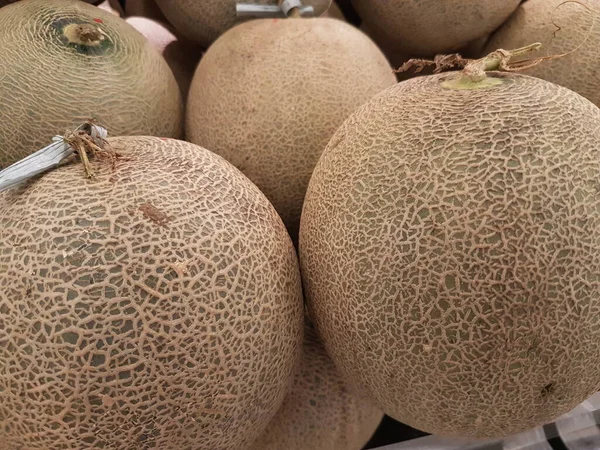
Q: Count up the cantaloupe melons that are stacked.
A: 8